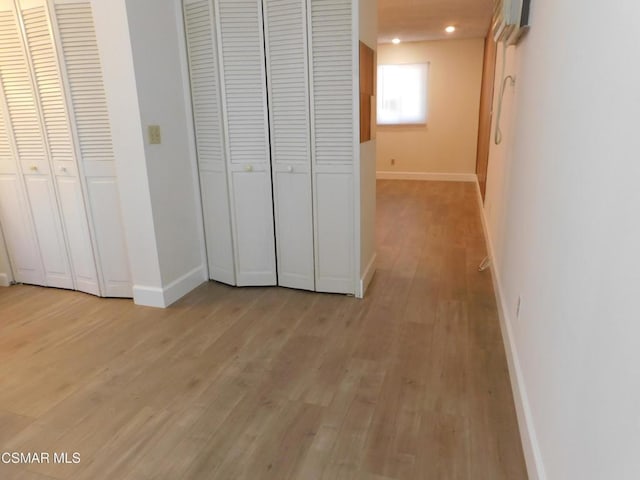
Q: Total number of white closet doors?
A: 8